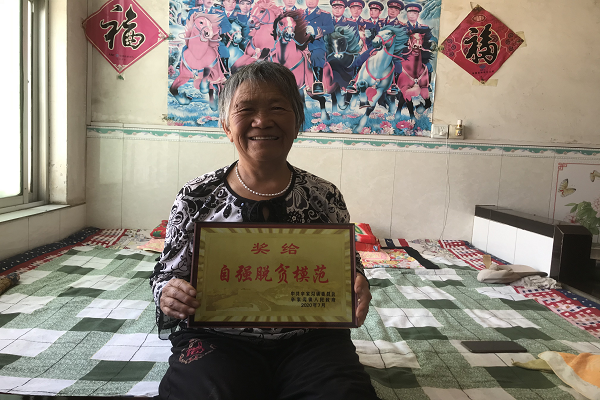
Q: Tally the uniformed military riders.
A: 10